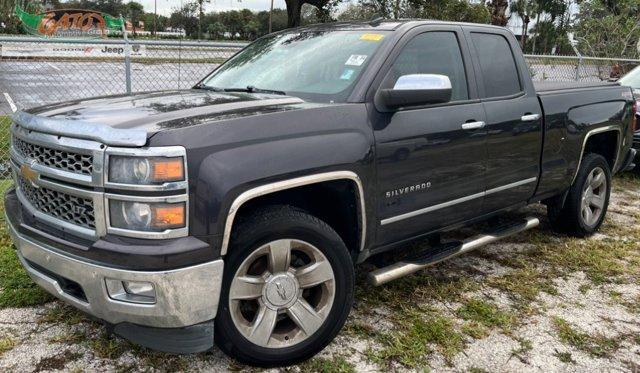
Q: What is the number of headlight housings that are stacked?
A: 2